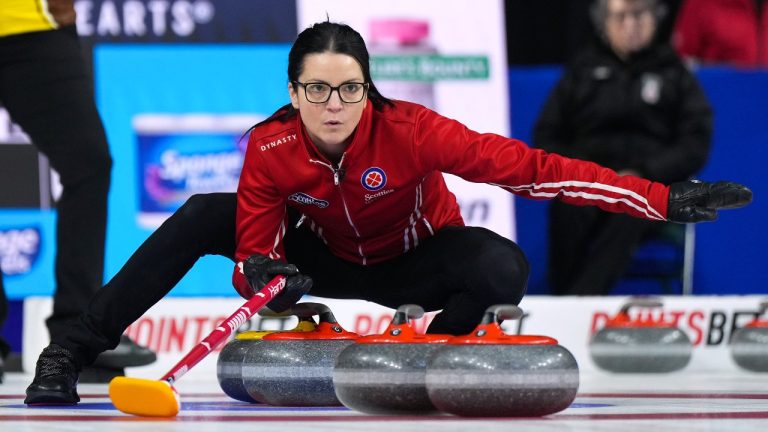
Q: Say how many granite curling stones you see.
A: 6